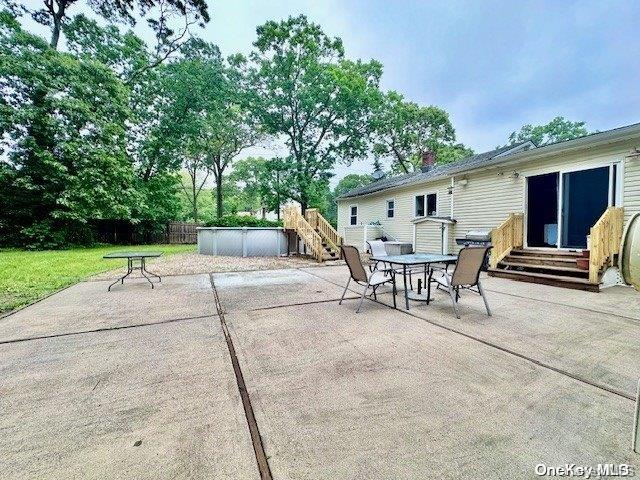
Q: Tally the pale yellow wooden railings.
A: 4